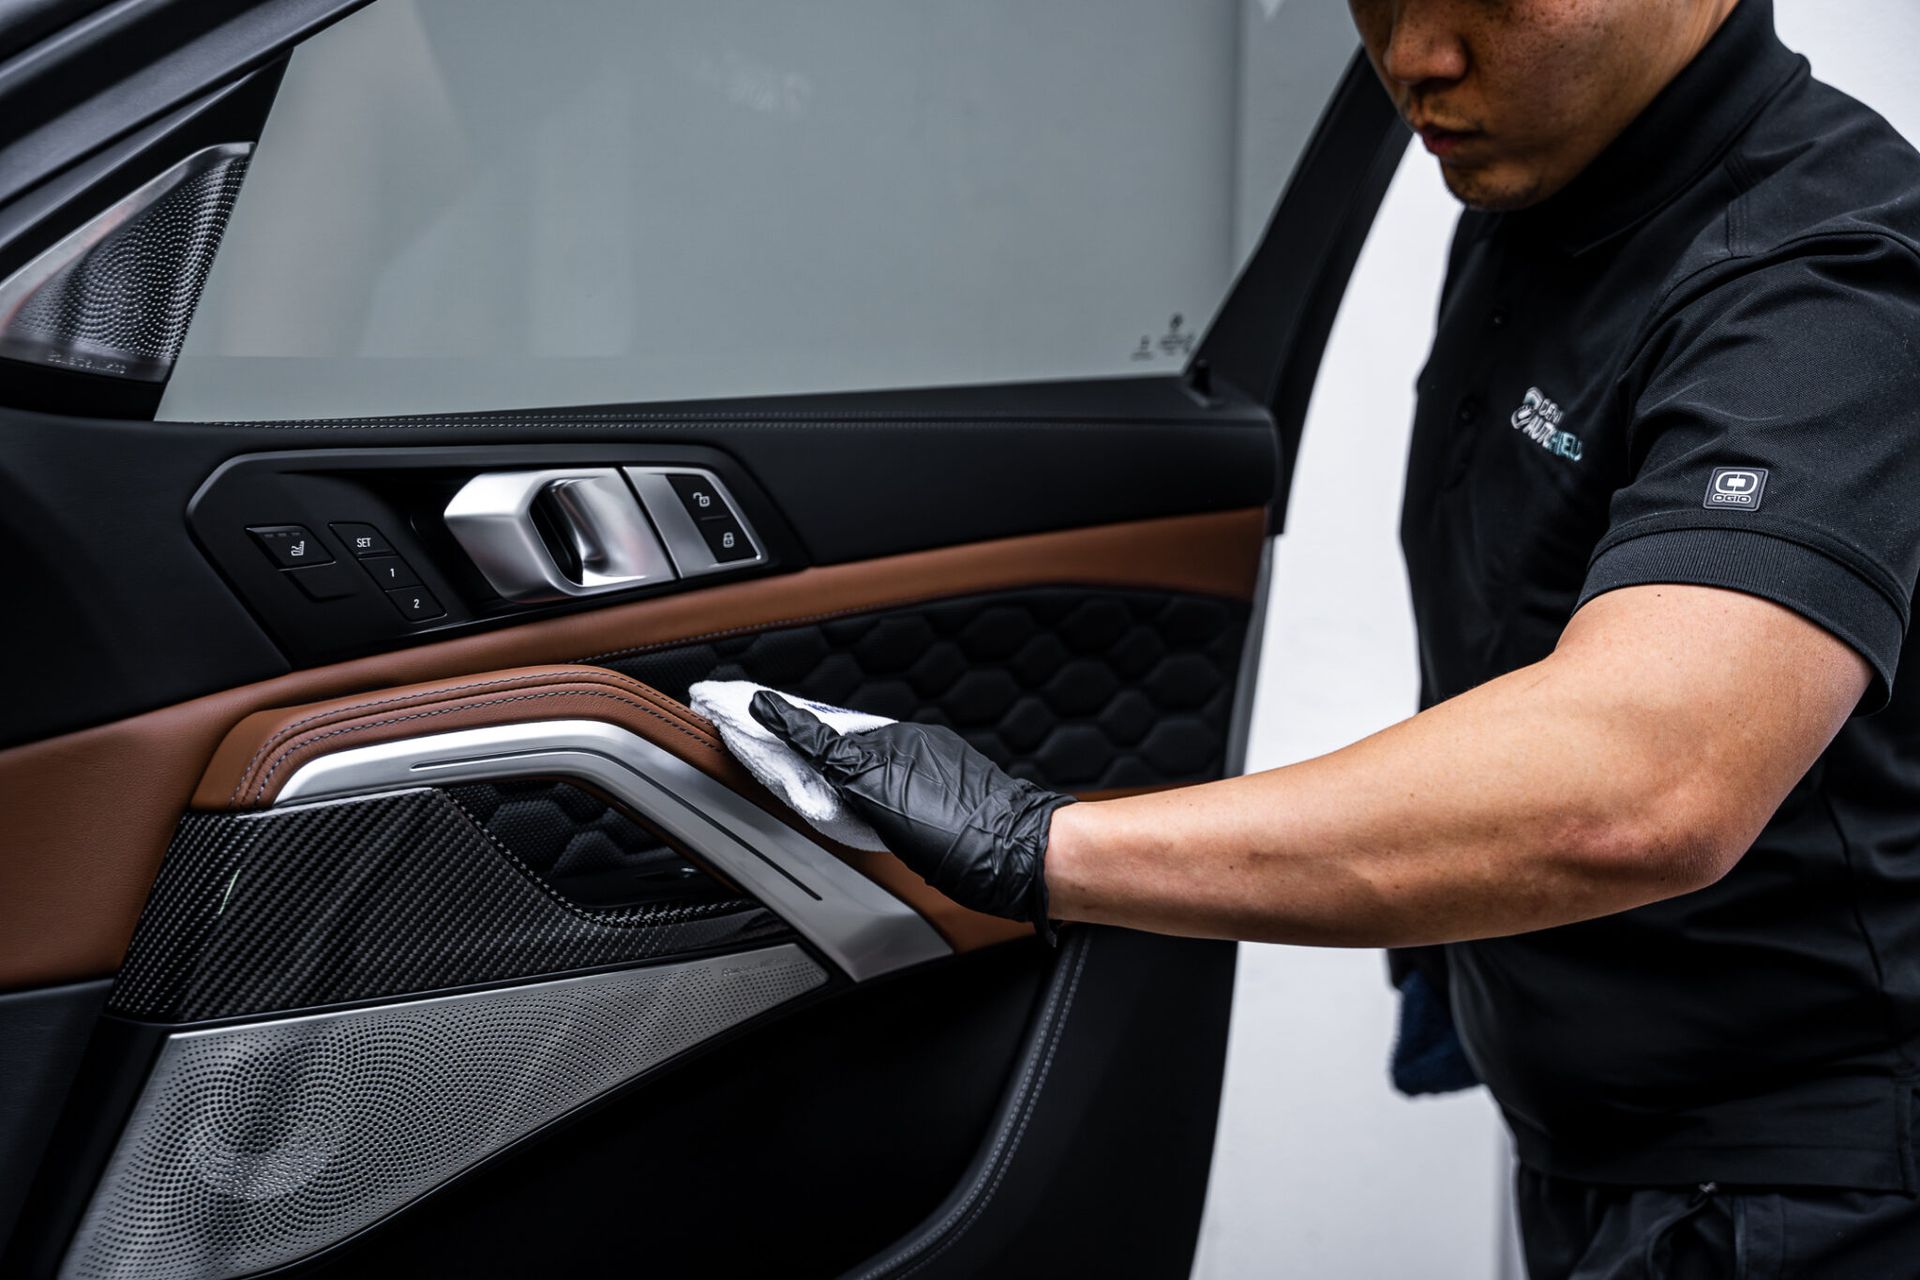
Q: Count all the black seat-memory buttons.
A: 3